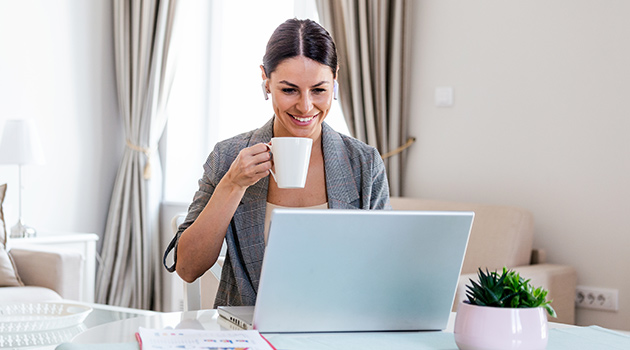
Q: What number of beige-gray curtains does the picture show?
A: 2